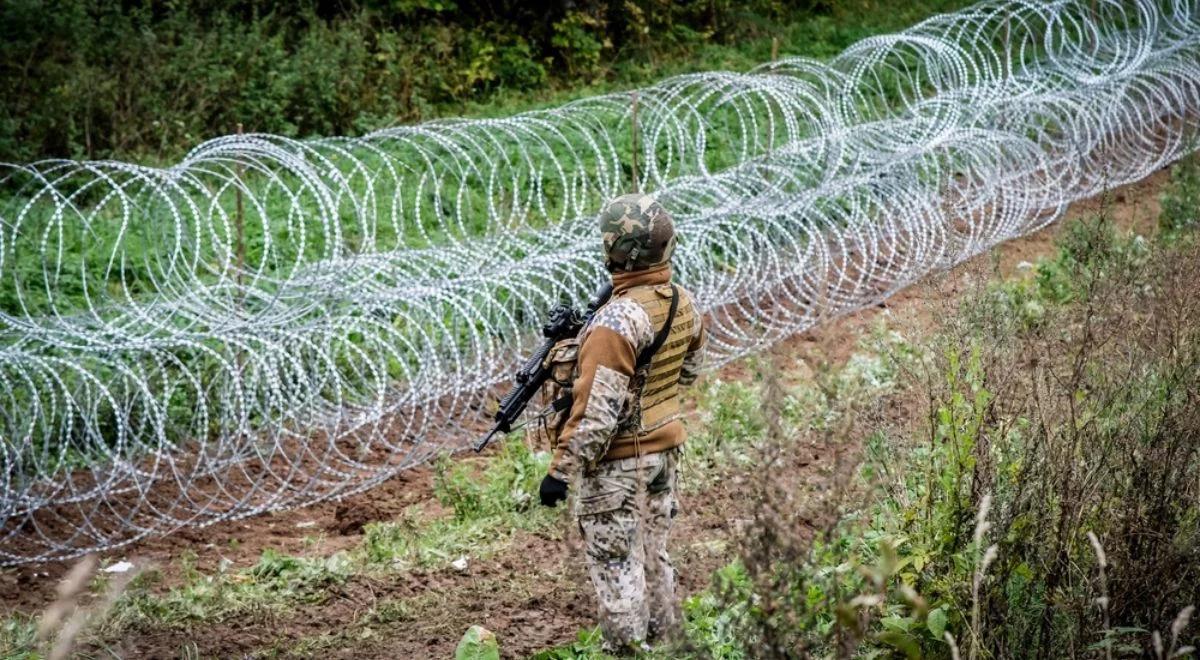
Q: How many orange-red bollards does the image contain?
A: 0